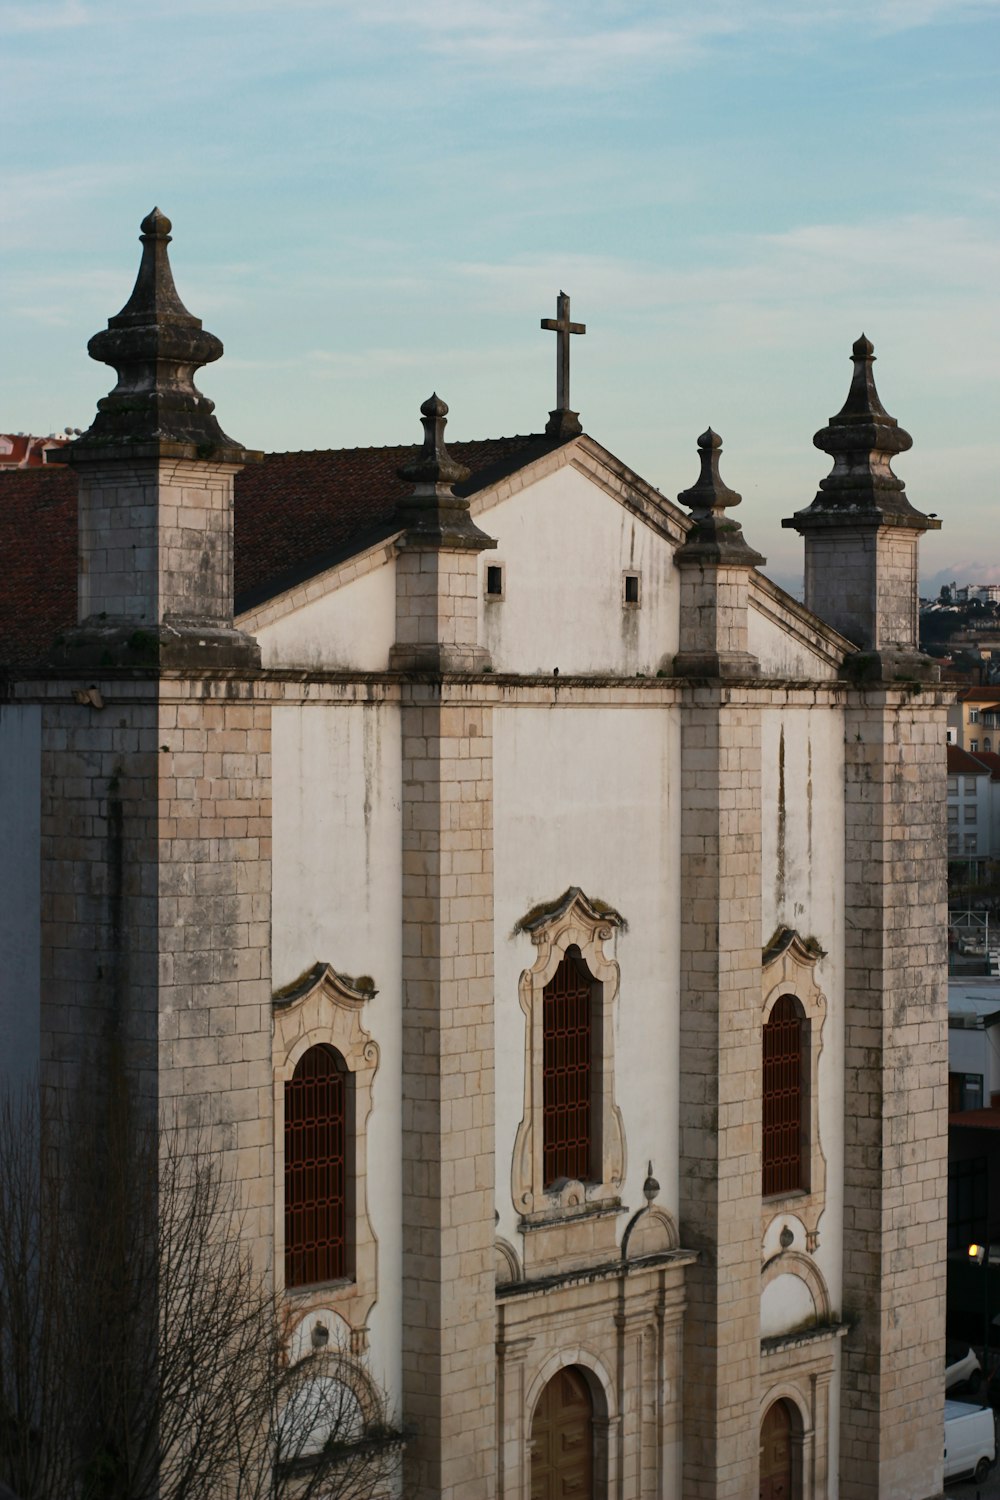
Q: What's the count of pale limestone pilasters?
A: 4